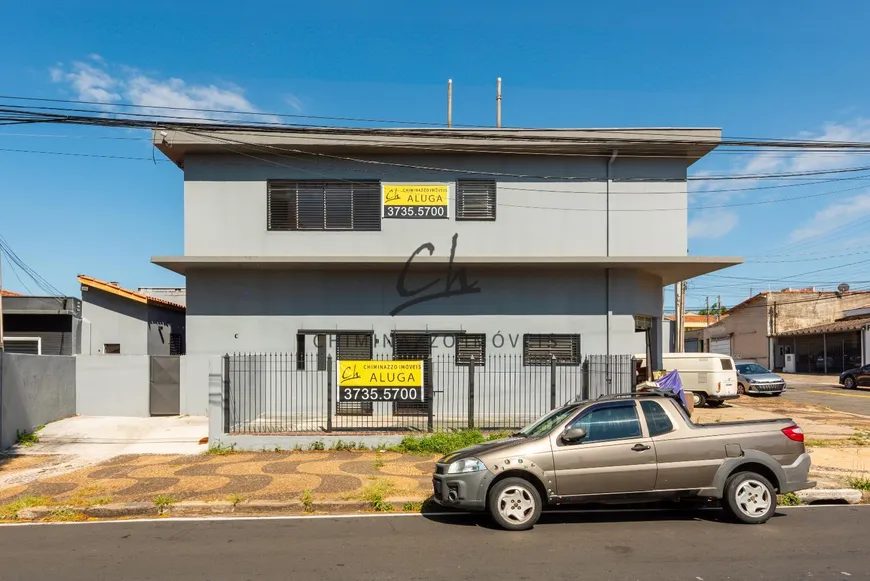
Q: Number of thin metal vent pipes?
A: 2